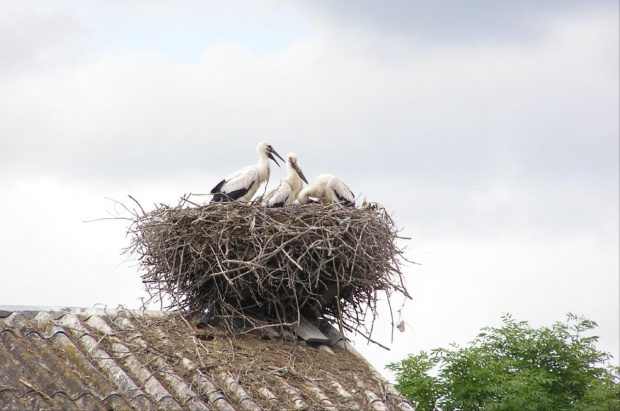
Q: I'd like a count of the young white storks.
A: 3